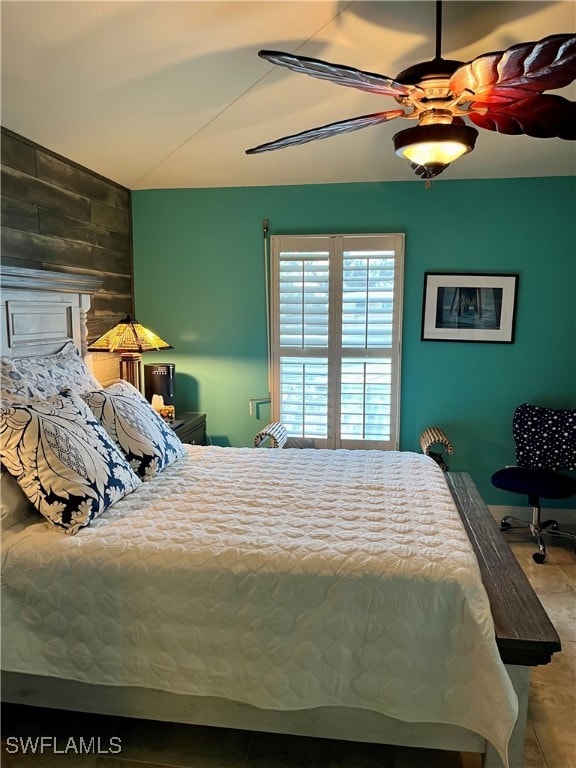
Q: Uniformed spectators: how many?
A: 0